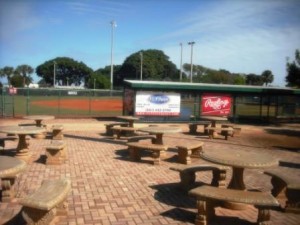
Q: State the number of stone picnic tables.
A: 7